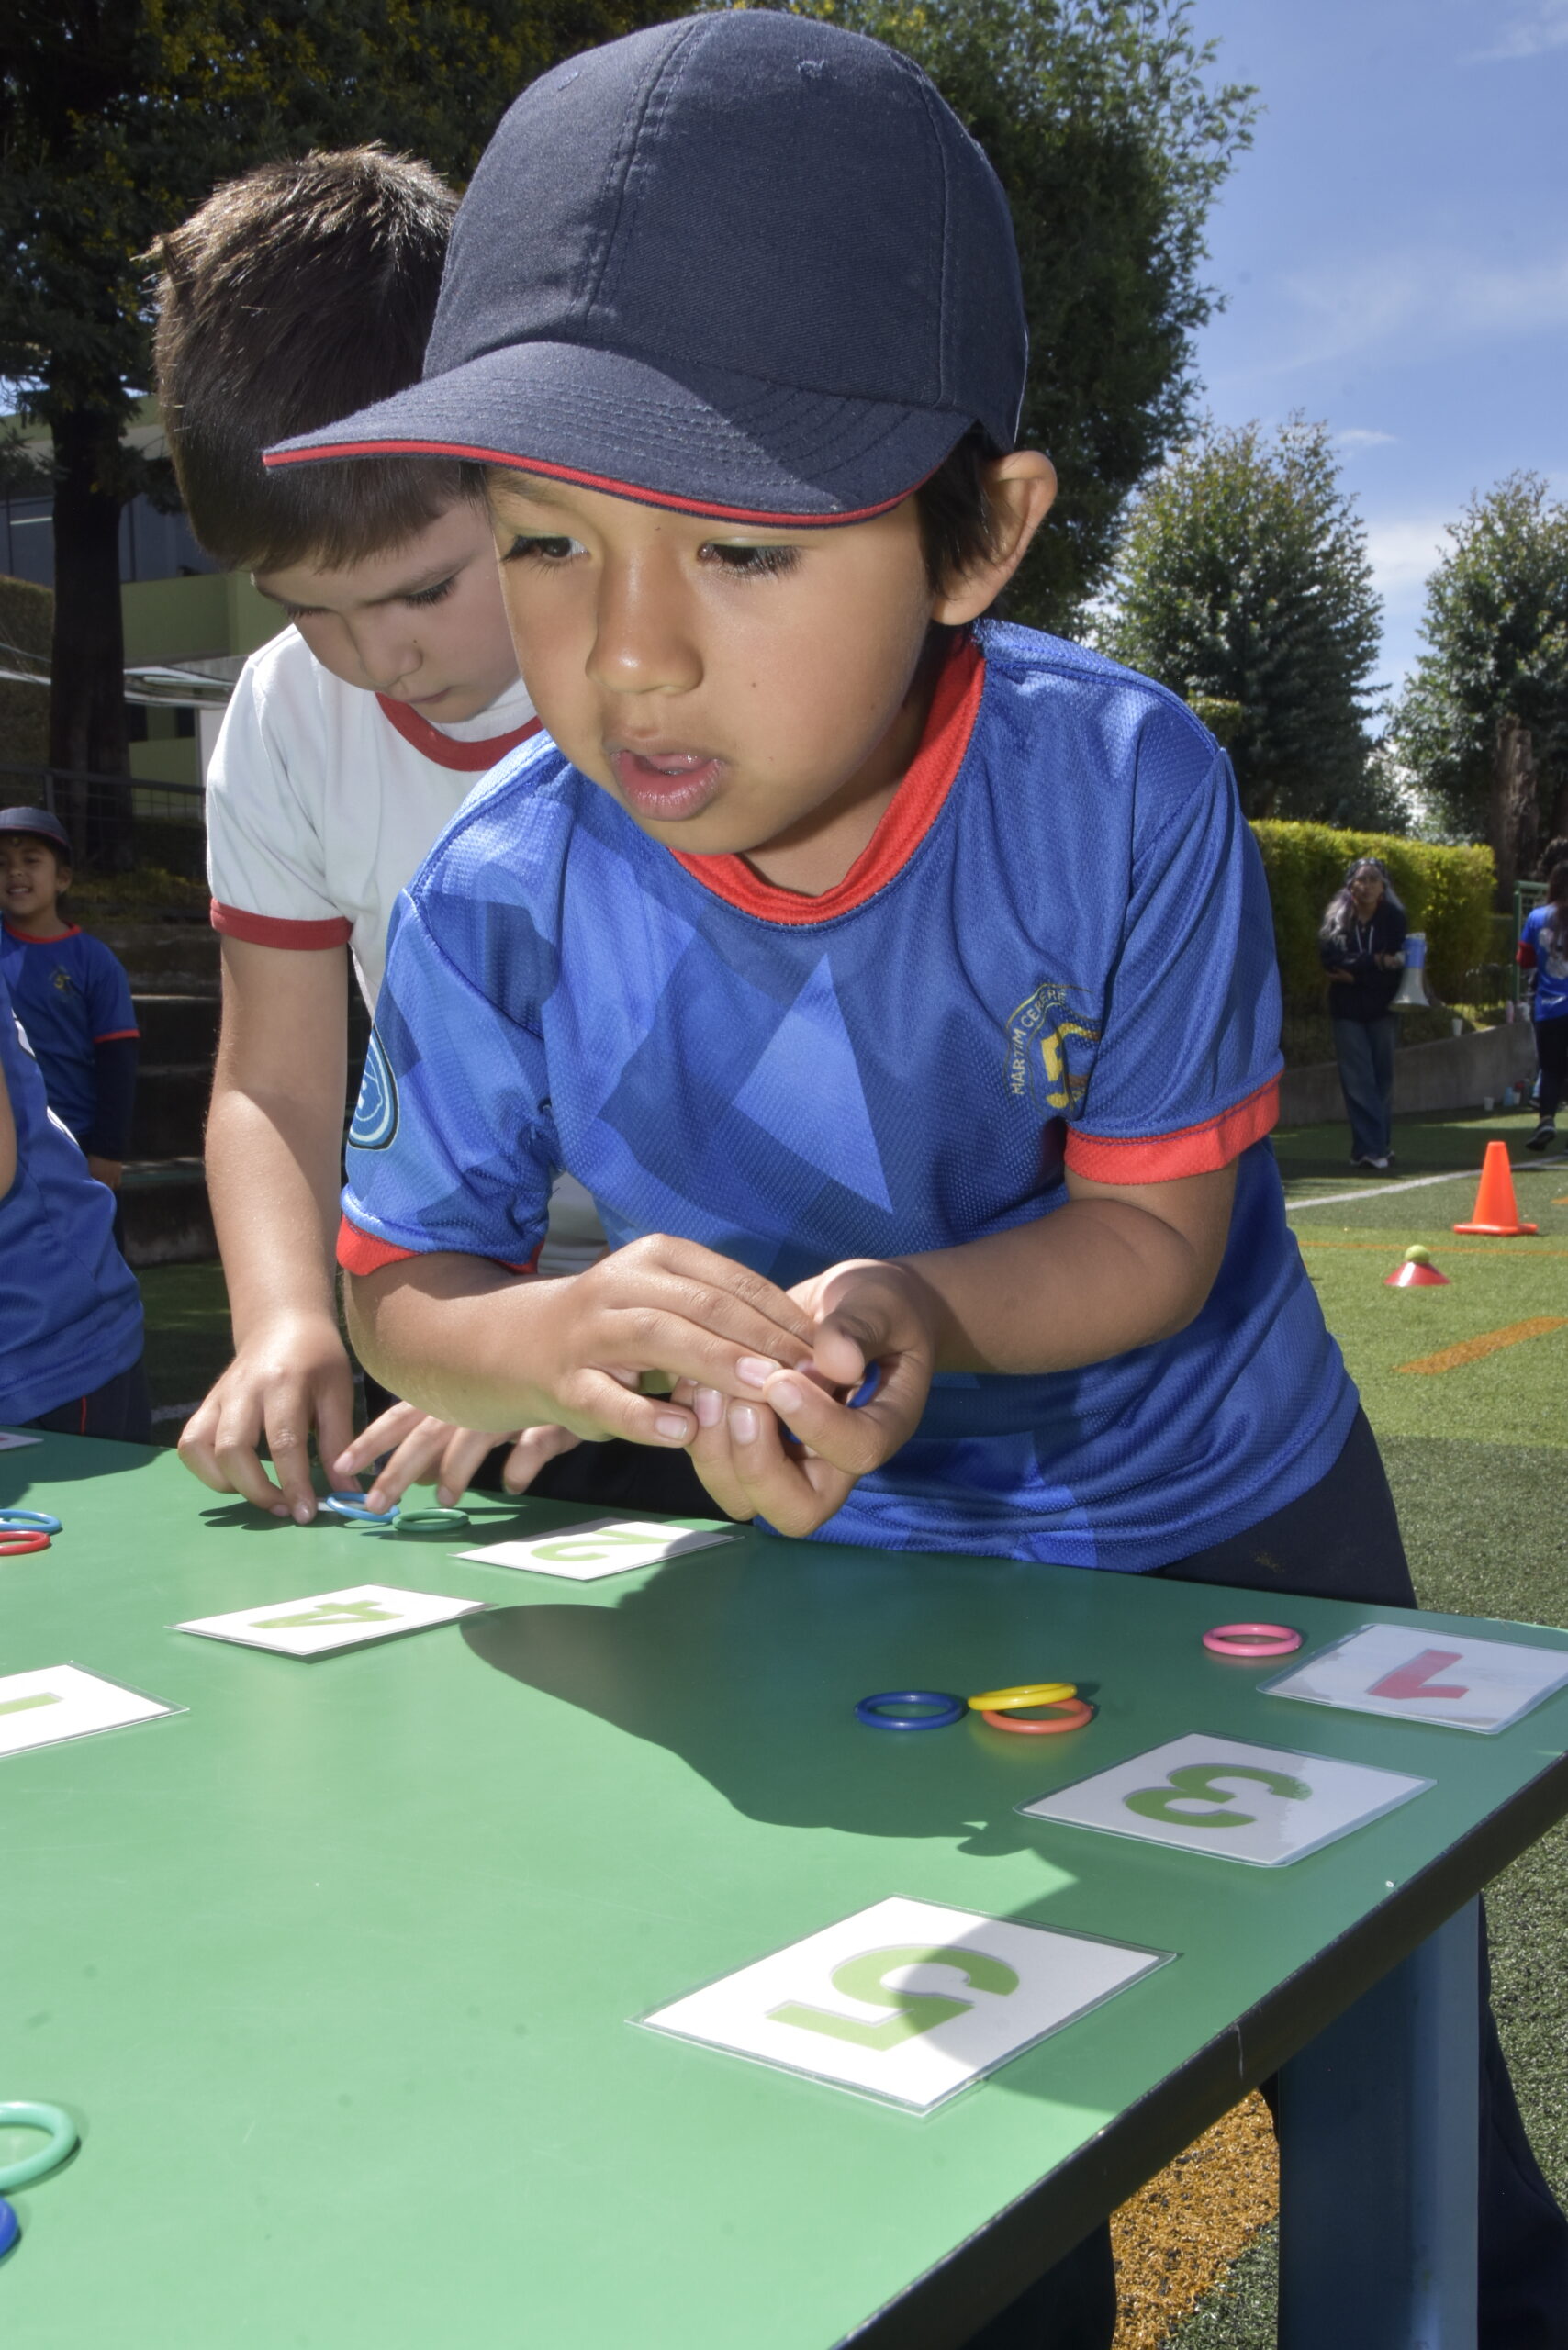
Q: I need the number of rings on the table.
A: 10